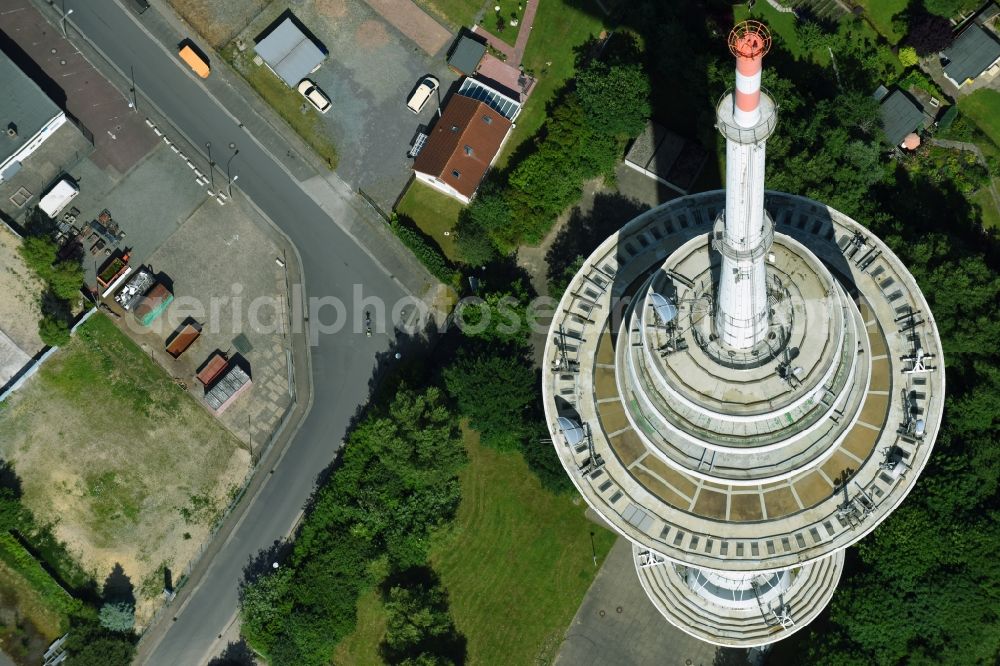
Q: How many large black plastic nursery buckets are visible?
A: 0